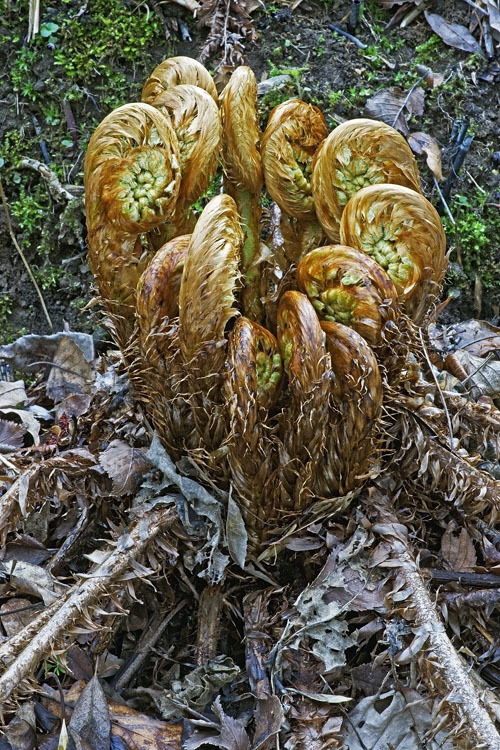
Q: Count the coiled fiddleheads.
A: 13